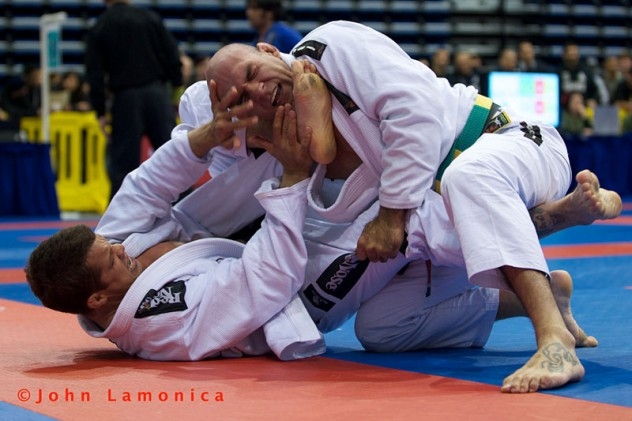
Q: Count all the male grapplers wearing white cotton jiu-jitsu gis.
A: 2